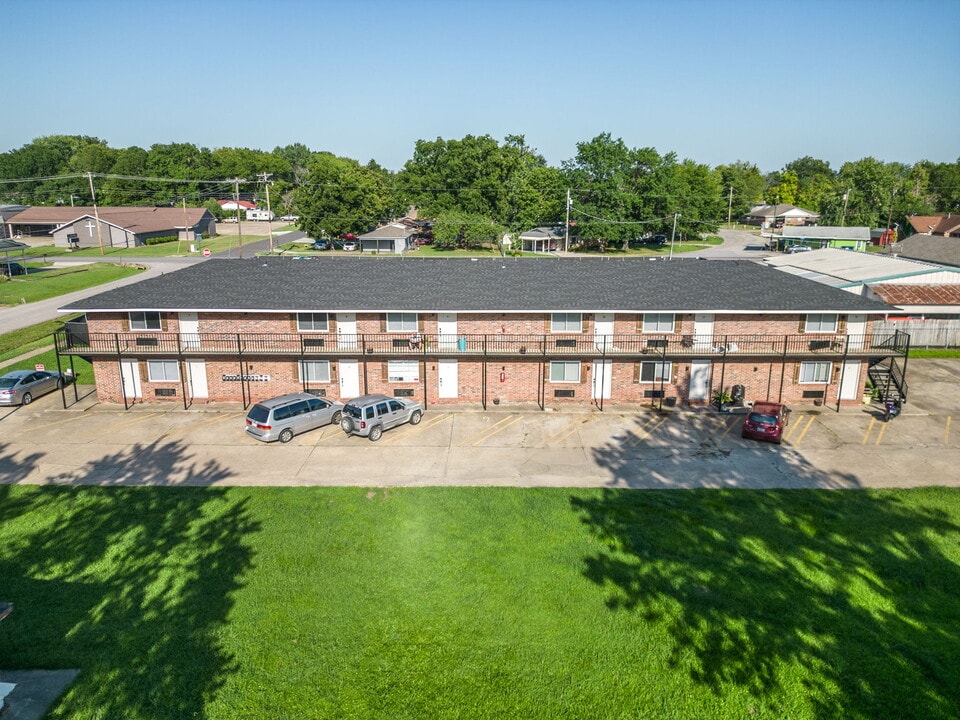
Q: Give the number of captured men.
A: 1